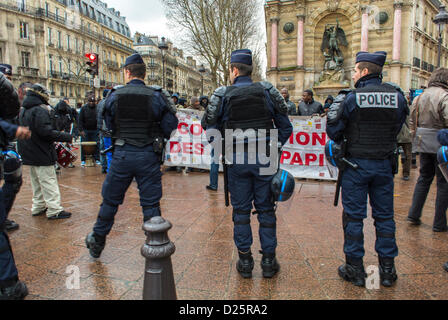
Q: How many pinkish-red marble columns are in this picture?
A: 4